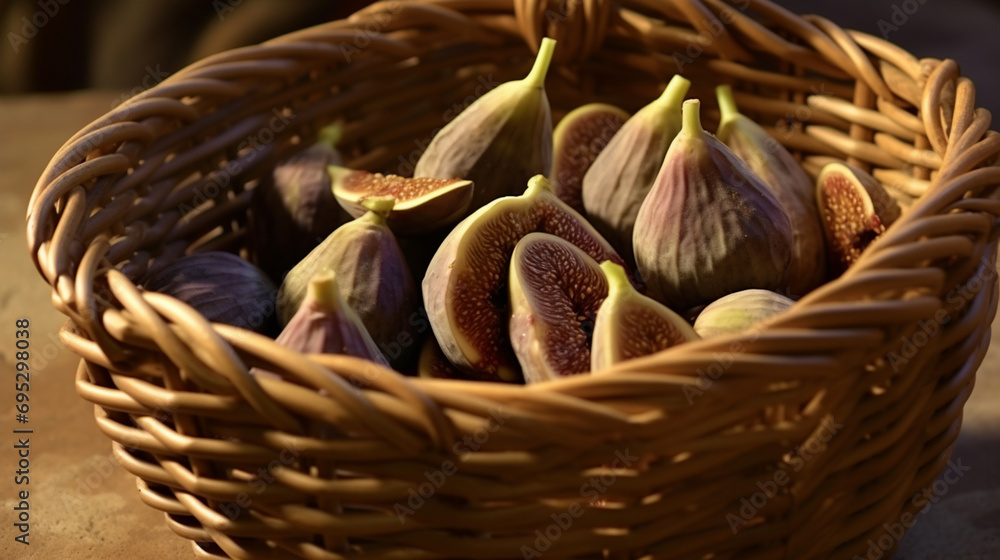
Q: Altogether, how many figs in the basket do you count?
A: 15